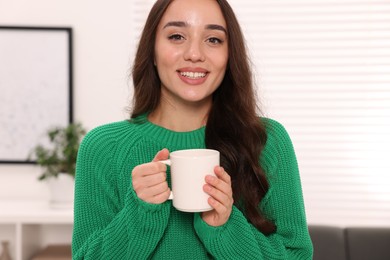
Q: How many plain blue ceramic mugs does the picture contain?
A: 0